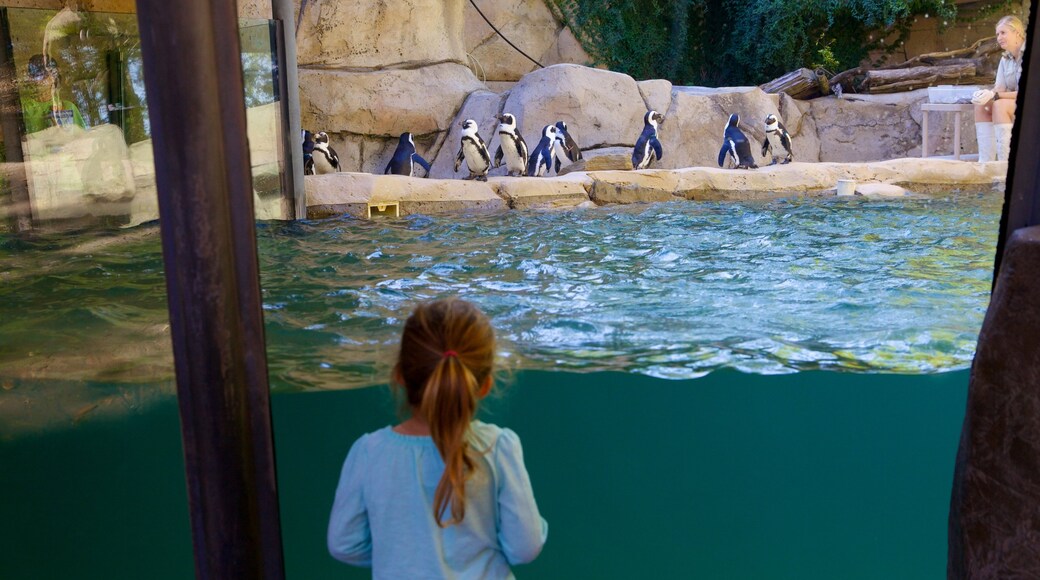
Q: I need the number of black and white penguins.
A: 10